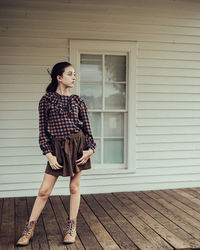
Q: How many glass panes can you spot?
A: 8